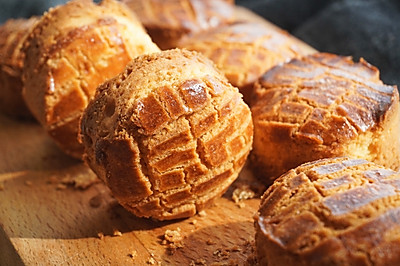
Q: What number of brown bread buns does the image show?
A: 7